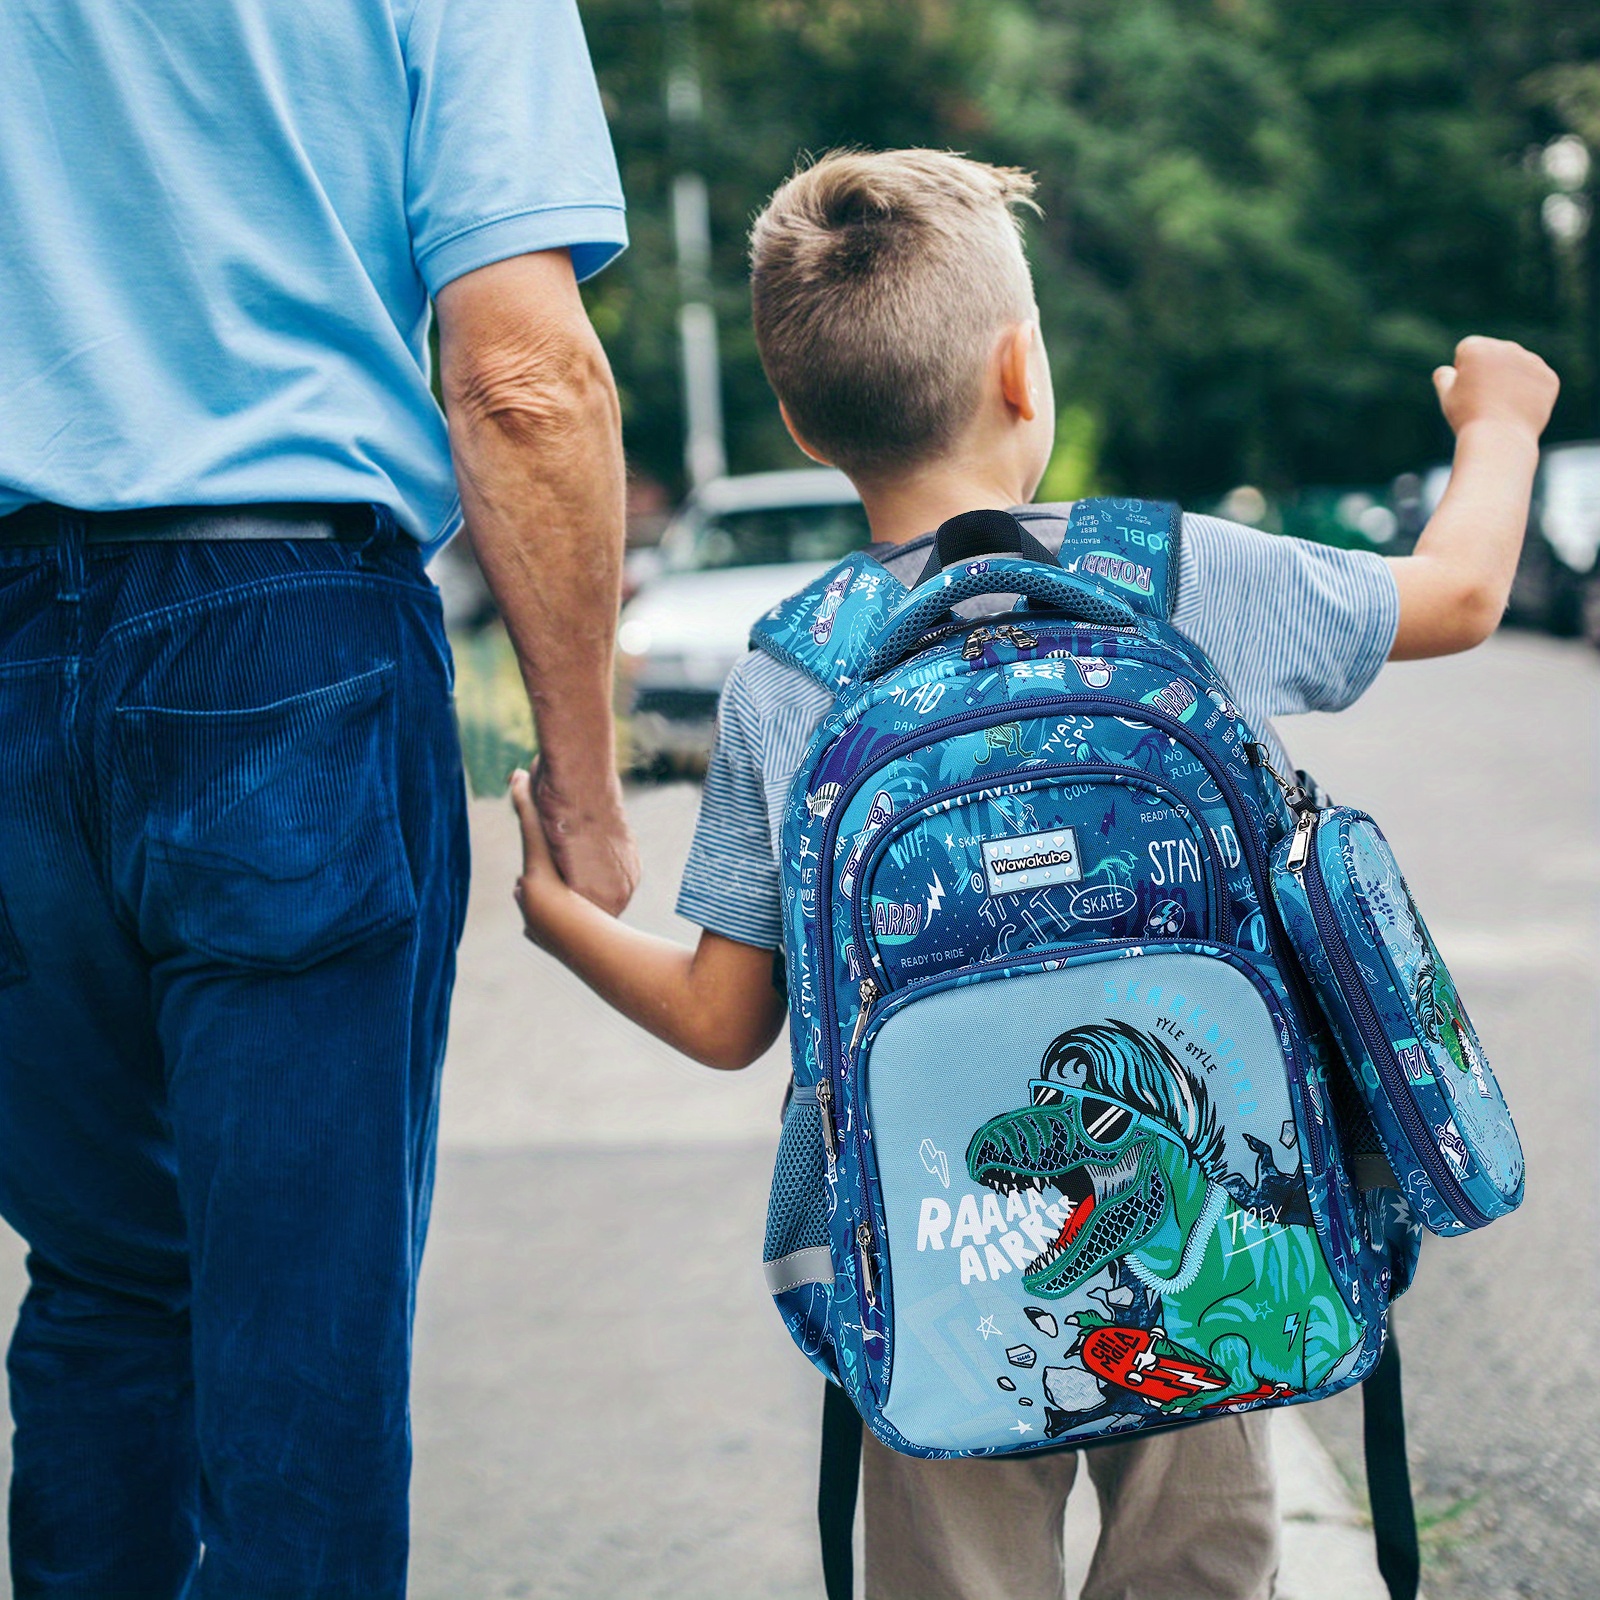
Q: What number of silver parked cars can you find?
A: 1